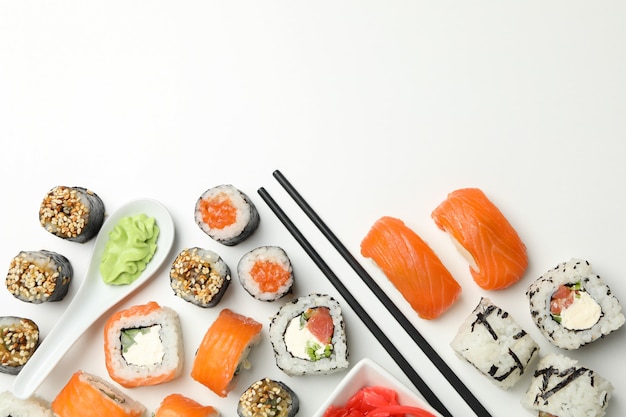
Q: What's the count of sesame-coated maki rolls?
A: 5